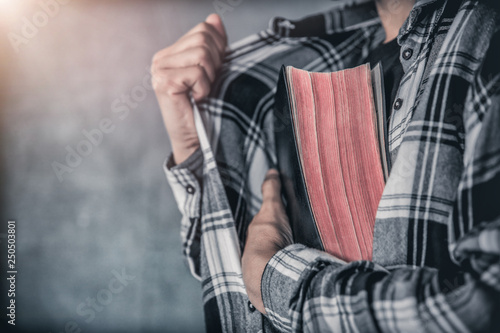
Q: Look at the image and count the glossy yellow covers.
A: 0